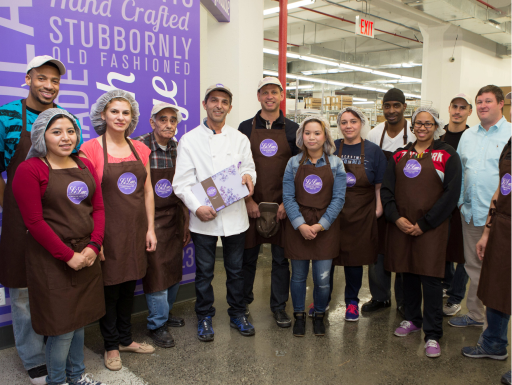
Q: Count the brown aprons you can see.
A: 11